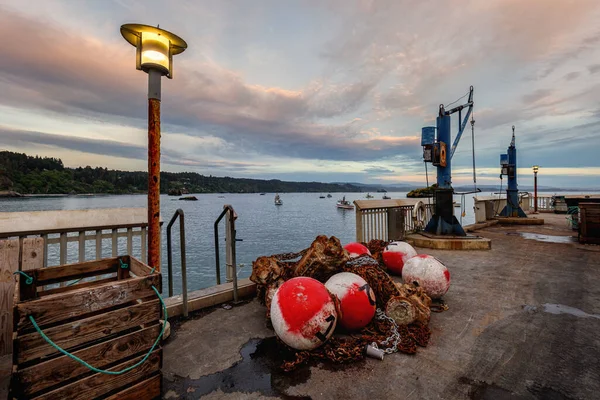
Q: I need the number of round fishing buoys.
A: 5